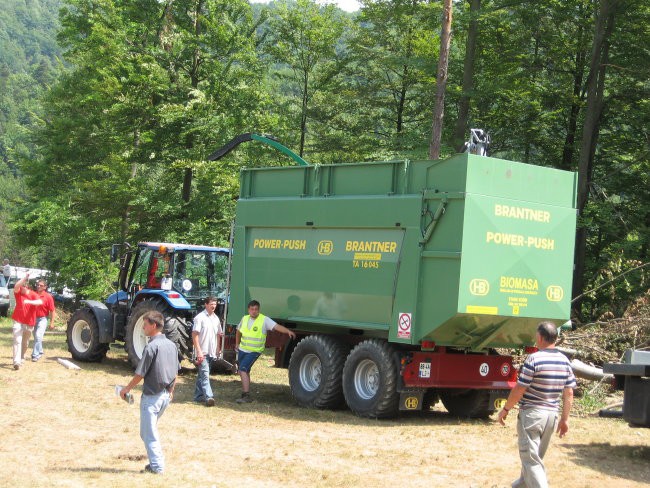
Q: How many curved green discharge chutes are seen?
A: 1